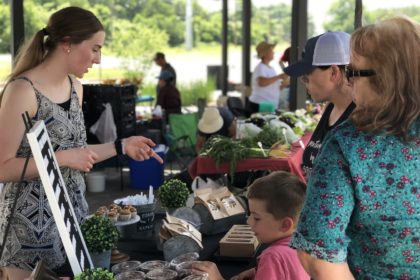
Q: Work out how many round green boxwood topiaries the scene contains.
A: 3